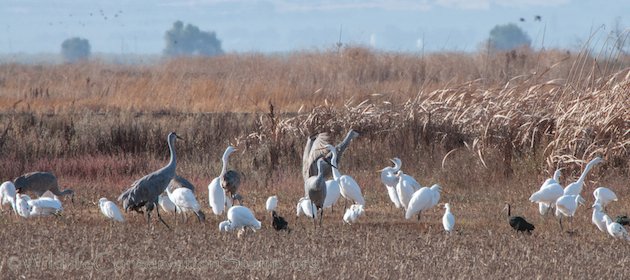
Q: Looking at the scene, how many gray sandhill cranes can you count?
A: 6